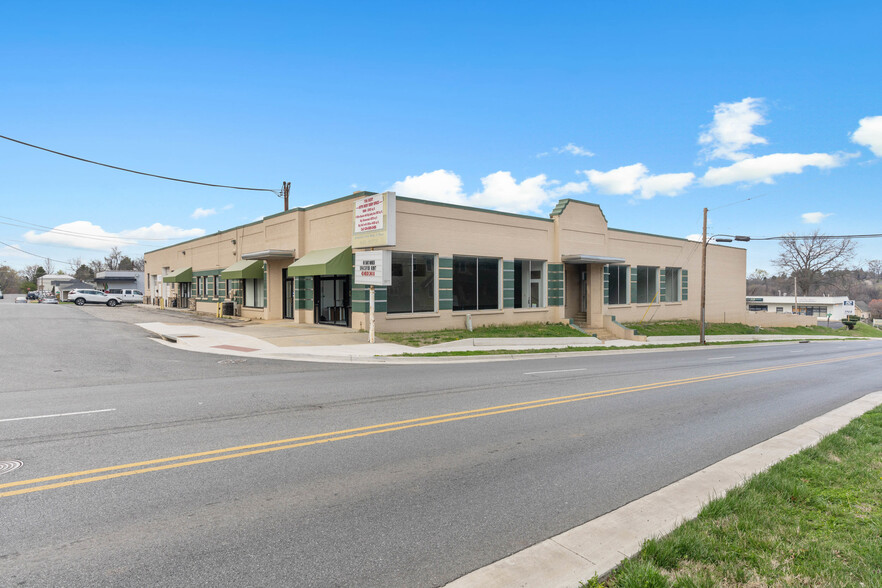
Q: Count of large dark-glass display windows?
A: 6